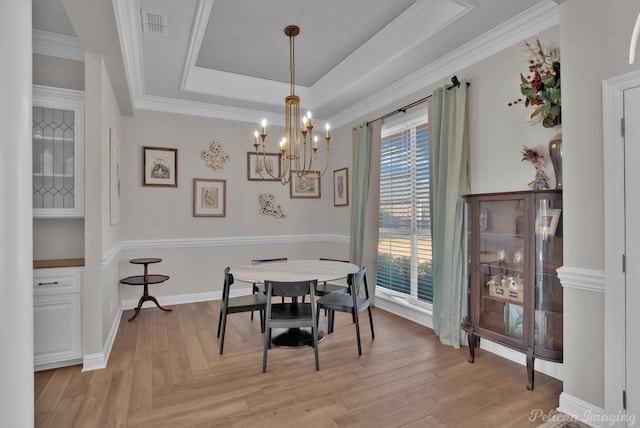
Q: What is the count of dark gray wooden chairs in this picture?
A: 5